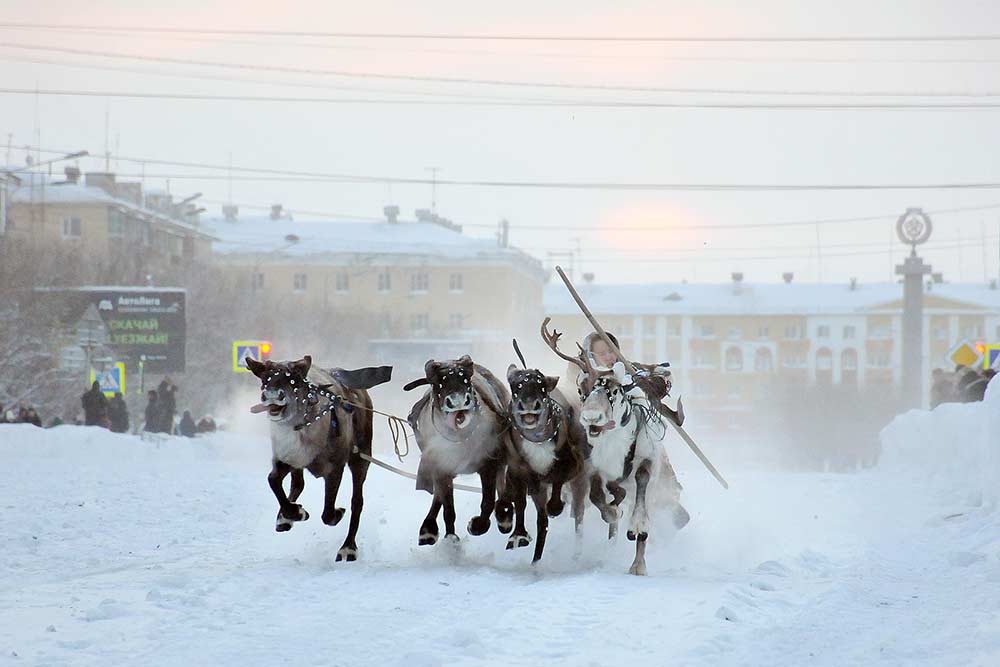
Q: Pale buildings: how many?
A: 3